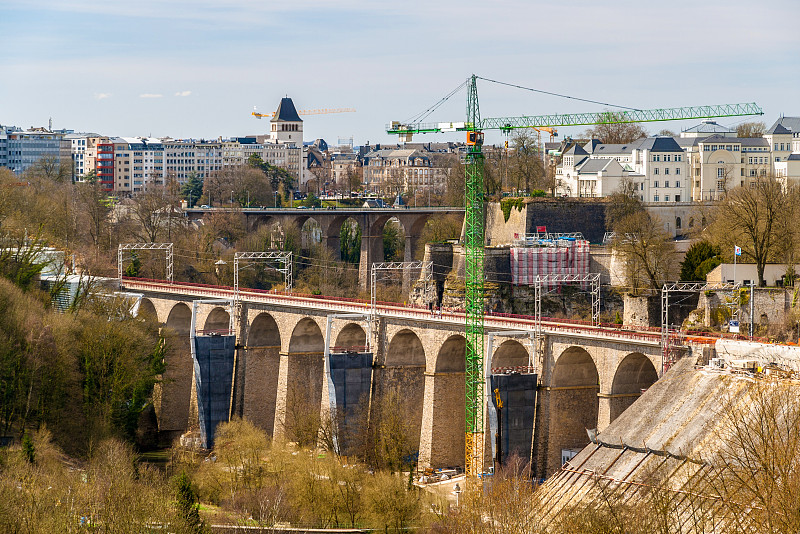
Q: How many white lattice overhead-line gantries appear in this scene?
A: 5